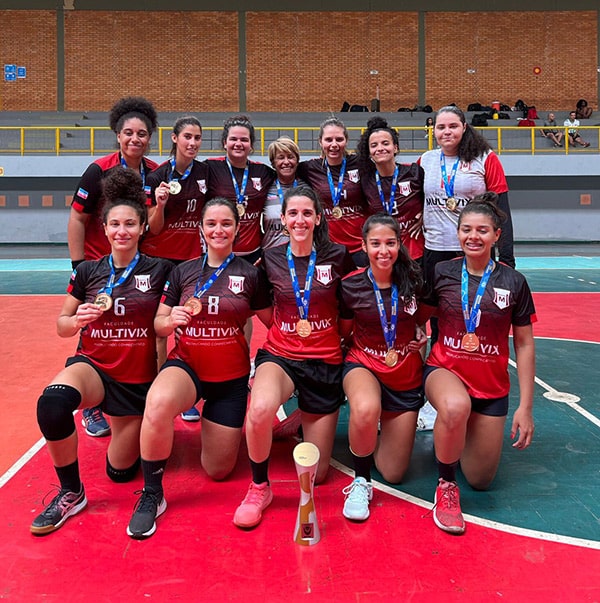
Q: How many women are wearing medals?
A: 12